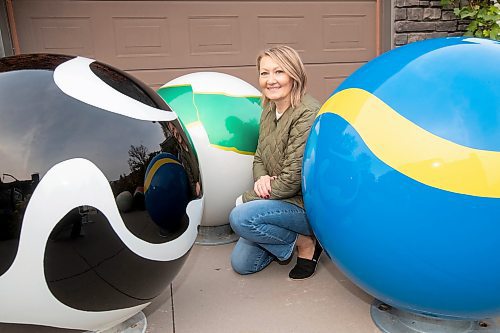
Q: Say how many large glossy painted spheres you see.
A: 3